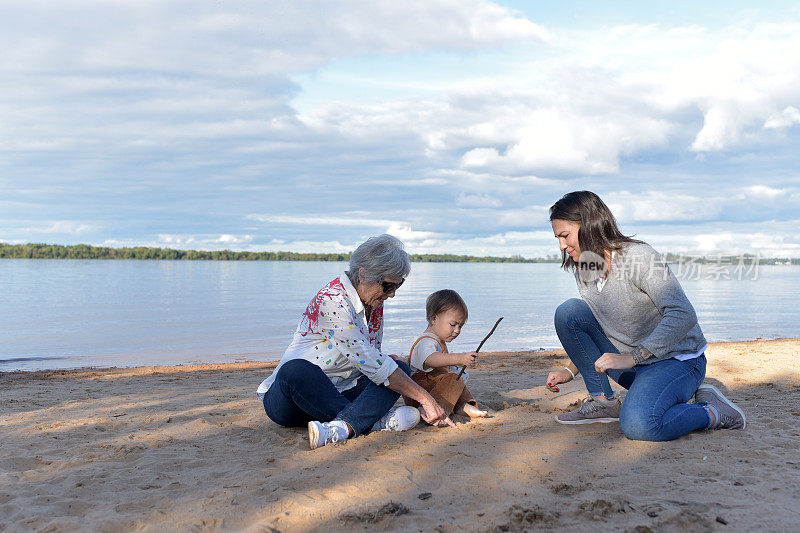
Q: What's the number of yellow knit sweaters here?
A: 0